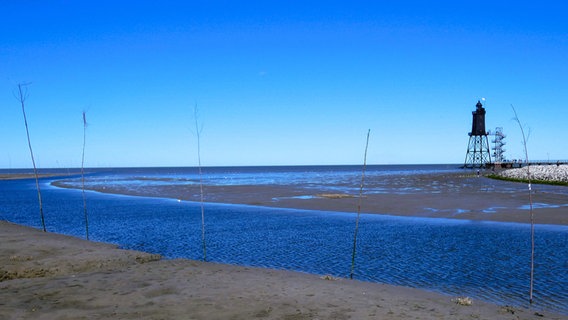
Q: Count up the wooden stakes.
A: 5